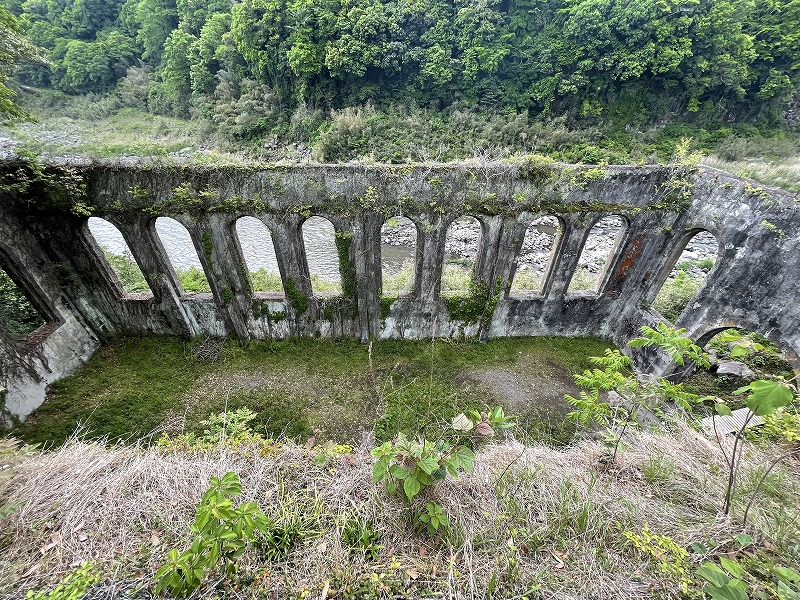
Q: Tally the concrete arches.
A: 11